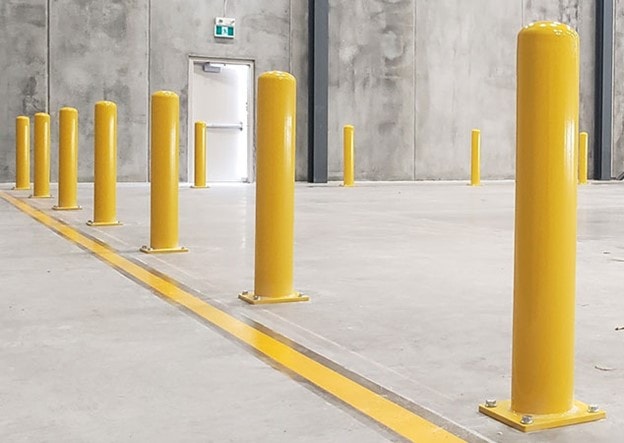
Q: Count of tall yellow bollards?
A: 11